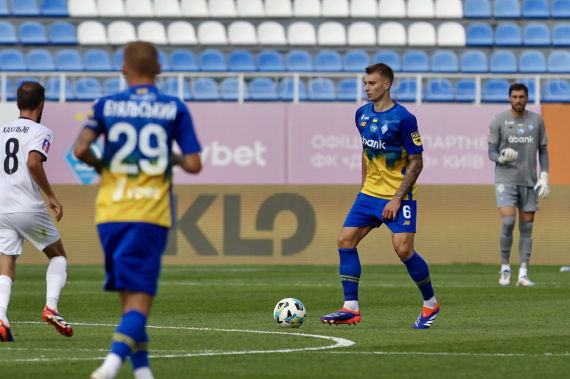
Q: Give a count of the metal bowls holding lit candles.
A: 0